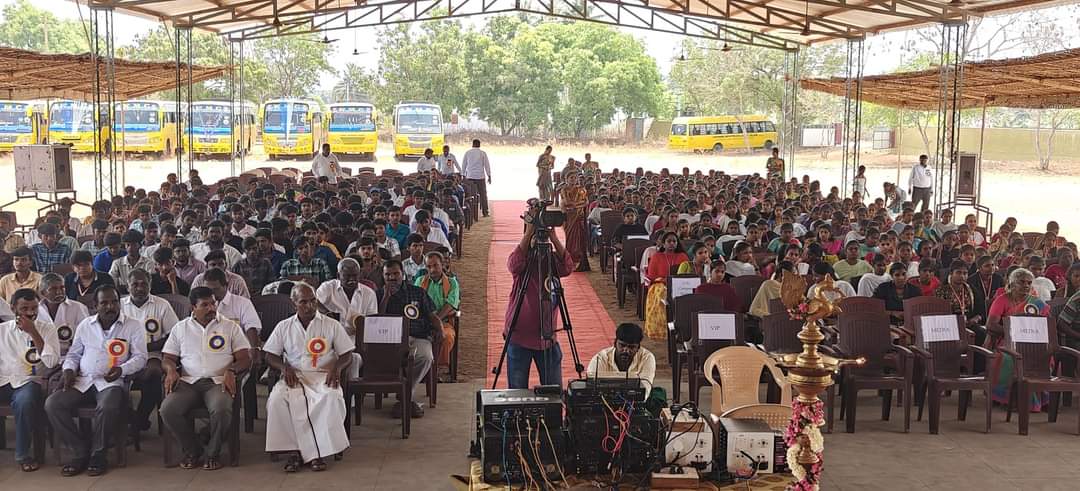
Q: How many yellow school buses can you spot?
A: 8